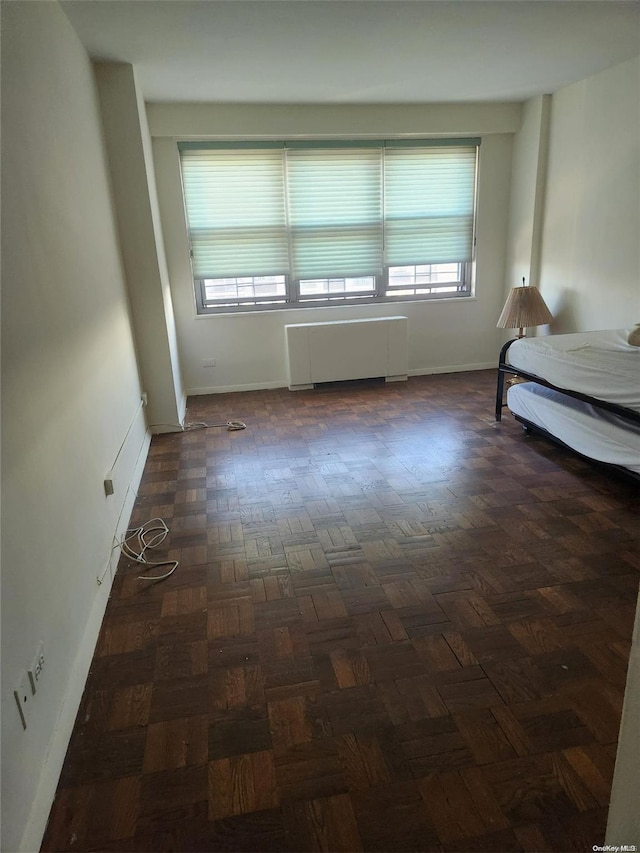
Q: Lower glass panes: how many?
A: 3